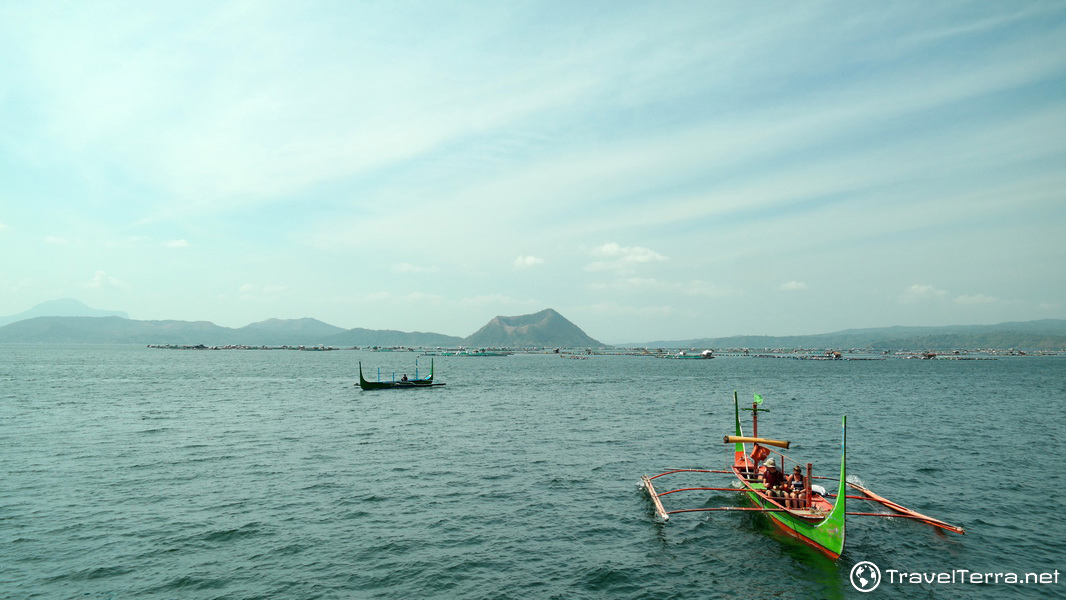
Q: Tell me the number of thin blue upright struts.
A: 3